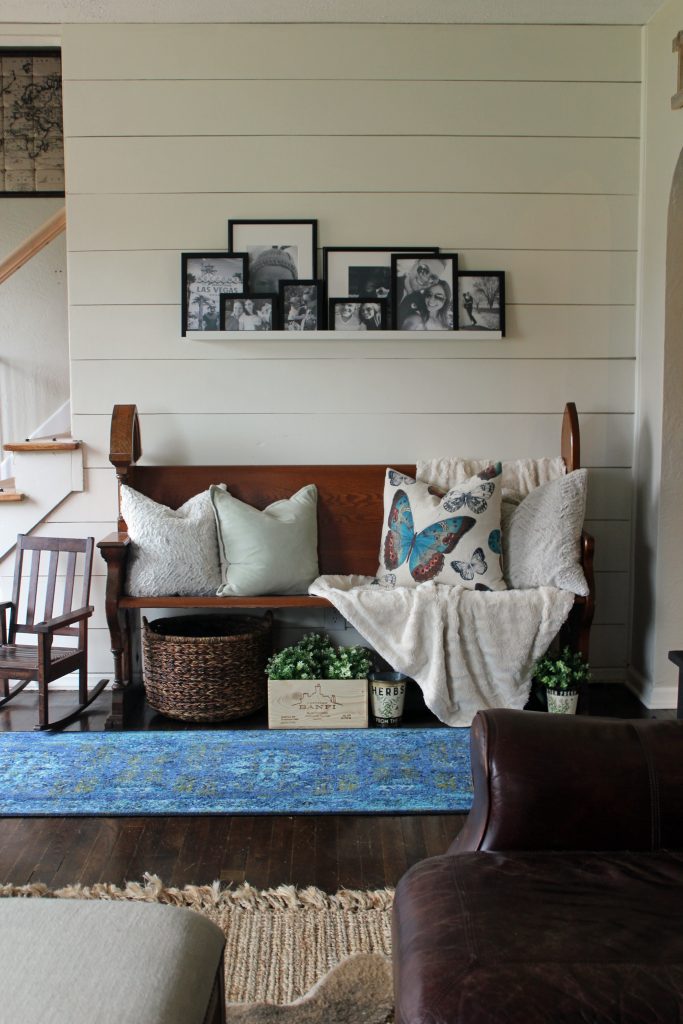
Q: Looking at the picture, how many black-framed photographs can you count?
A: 8